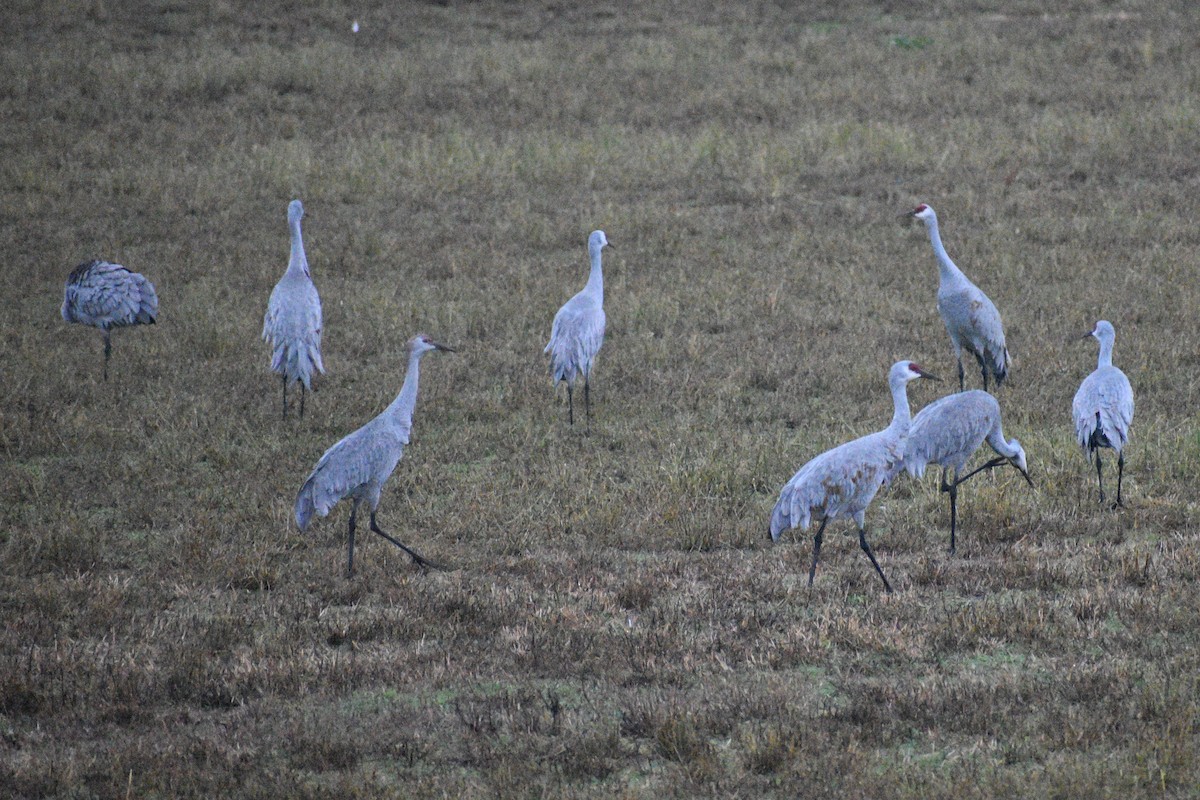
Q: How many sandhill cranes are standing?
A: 8